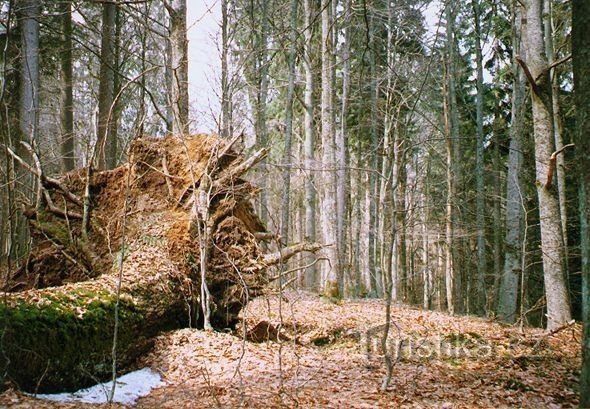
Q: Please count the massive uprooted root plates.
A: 1